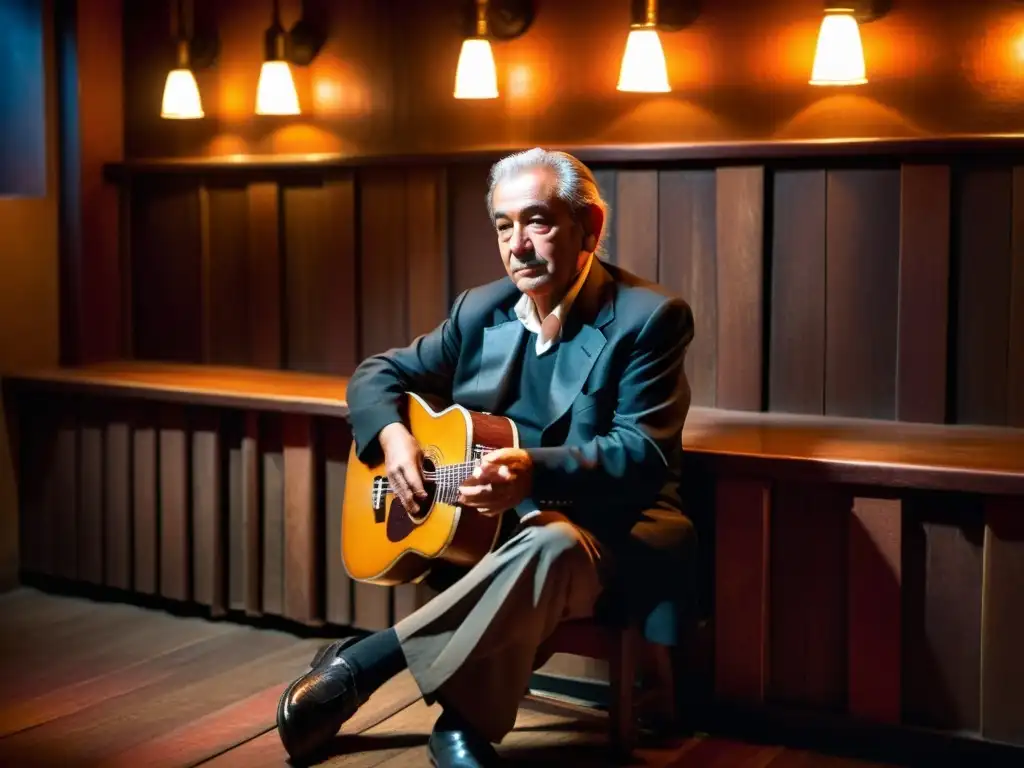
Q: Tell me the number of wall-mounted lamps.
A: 5